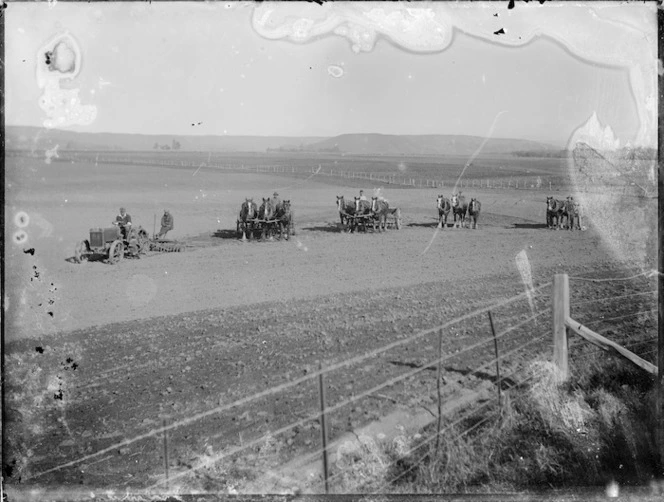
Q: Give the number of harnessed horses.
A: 12